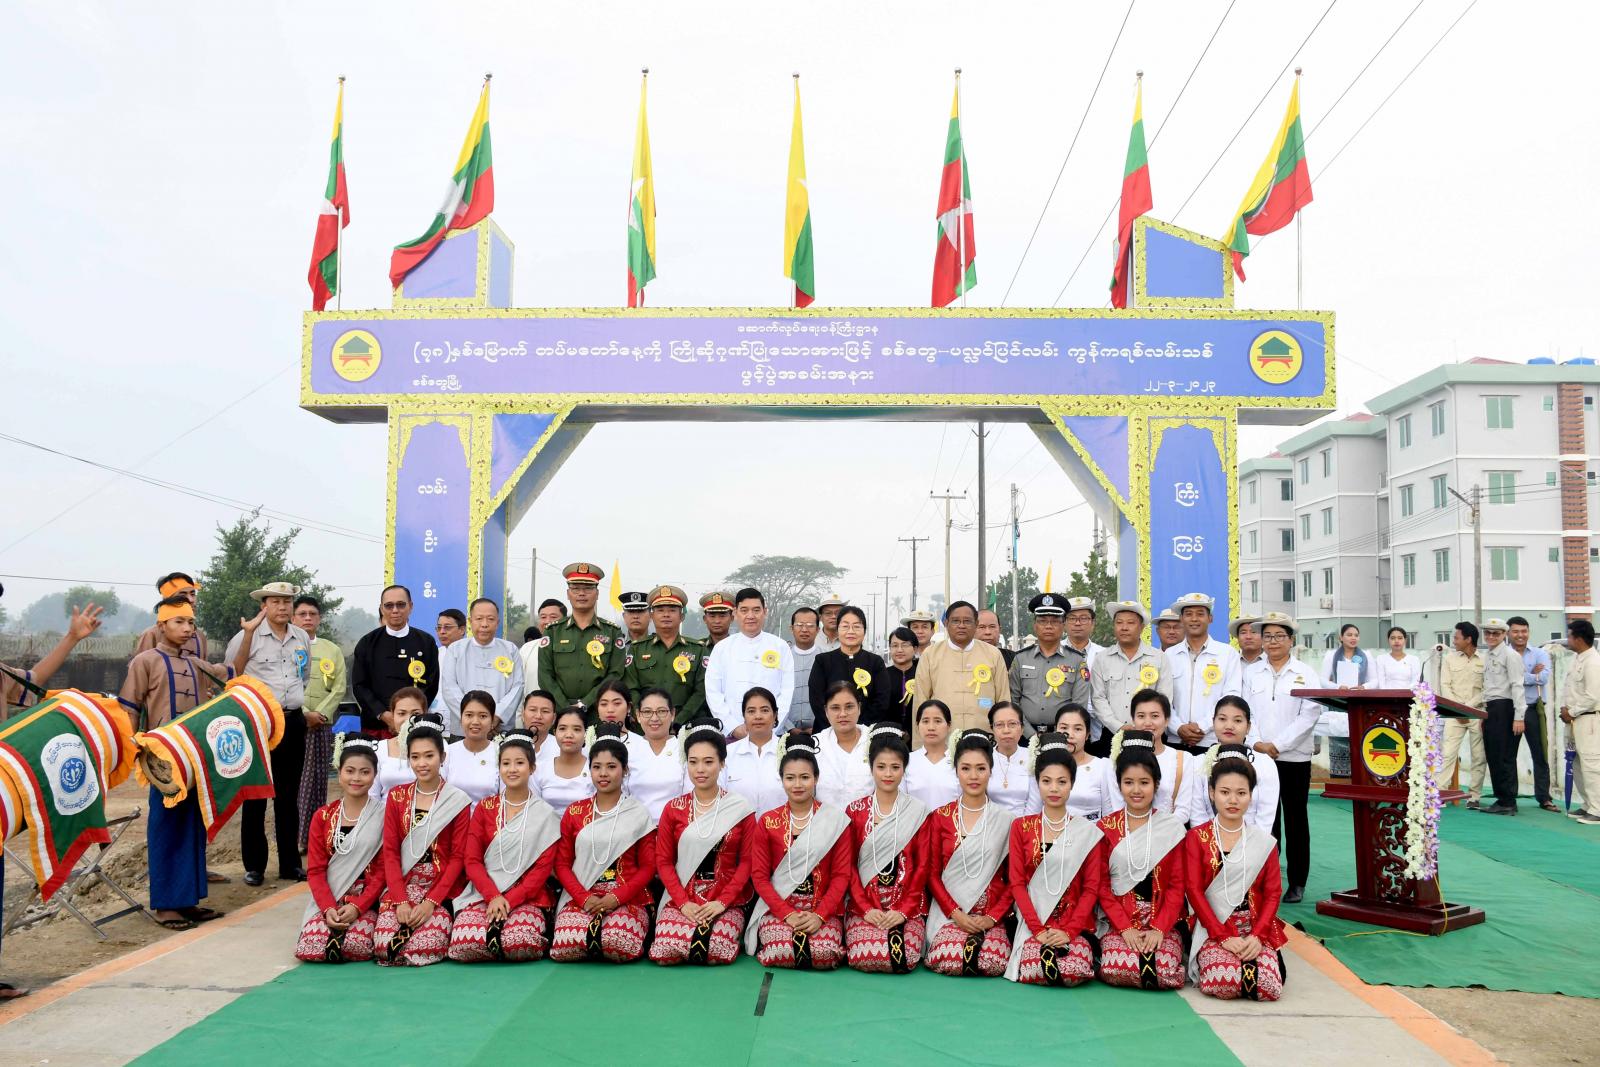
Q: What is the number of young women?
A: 11